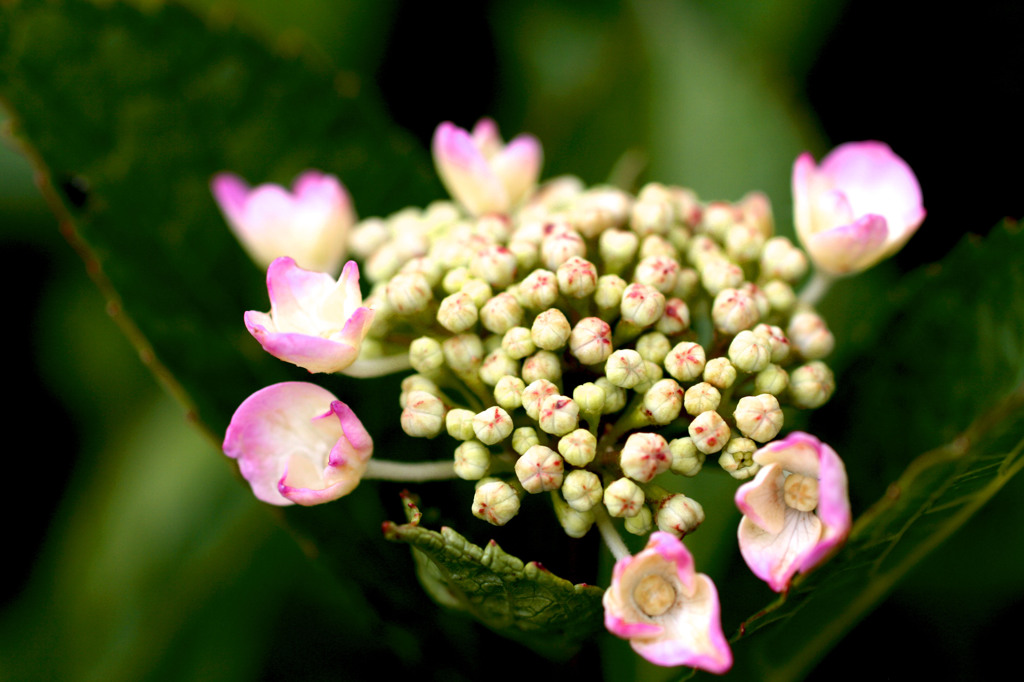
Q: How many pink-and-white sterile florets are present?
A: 7